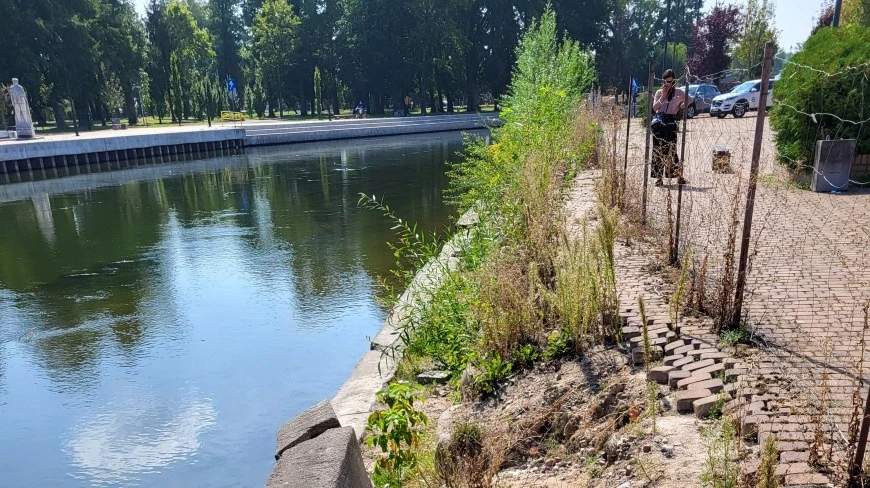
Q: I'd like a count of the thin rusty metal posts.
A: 5